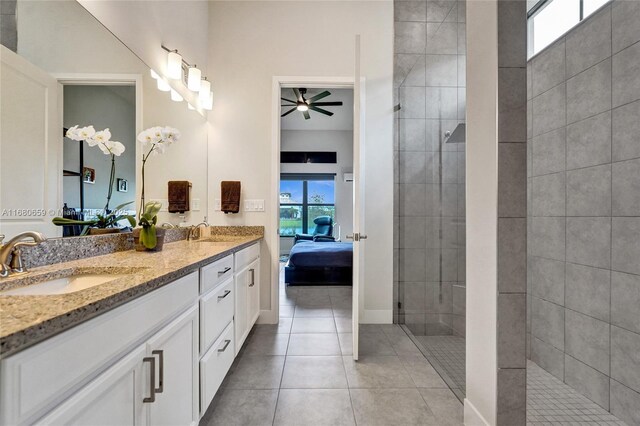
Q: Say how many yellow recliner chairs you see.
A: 0